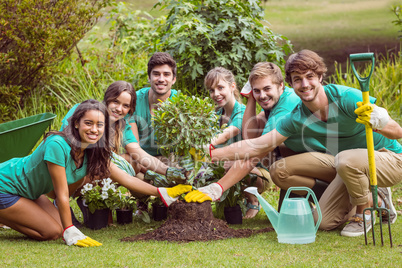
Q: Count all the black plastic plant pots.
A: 4